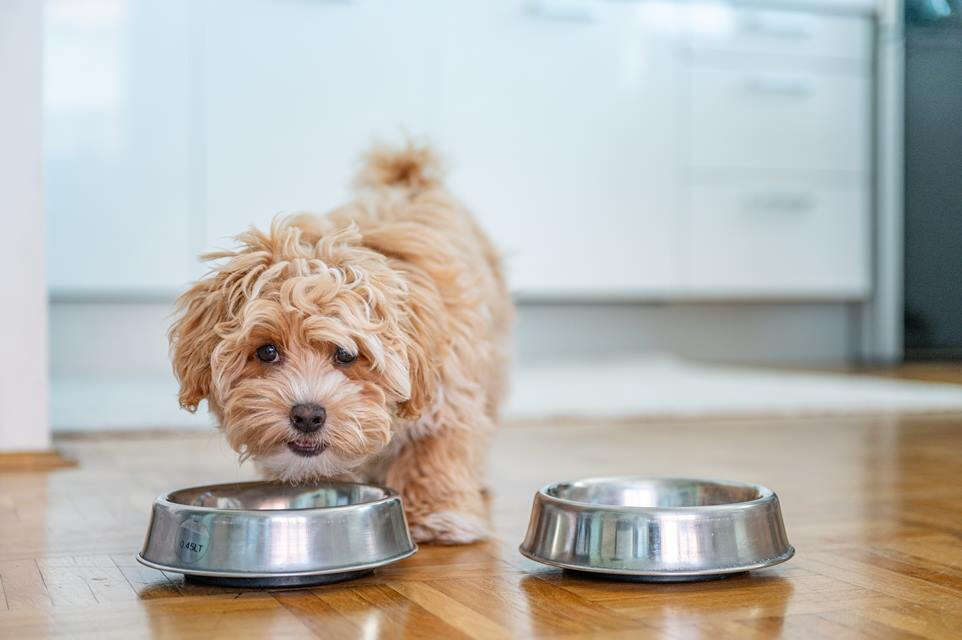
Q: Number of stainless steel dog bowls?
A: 2